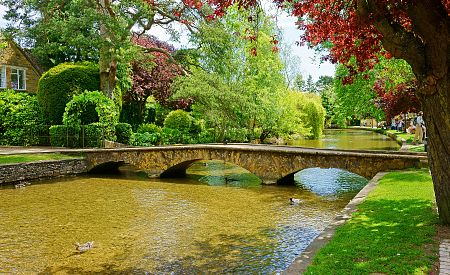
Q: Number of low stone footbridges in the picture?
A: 1